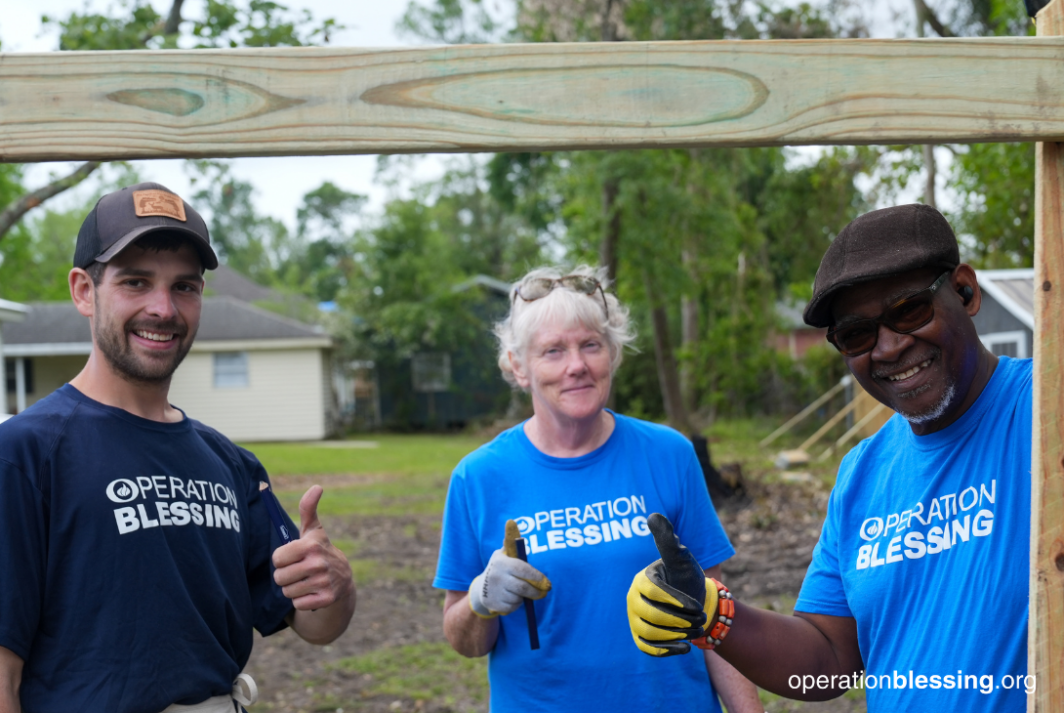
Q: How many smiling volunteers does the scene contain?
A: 3